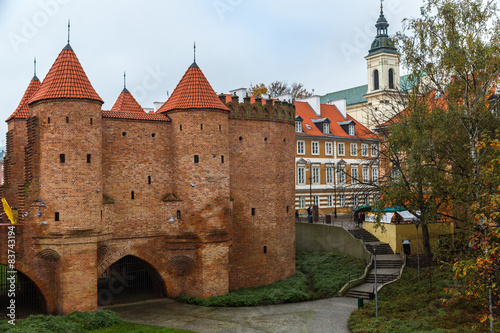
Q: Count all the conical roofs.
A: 4